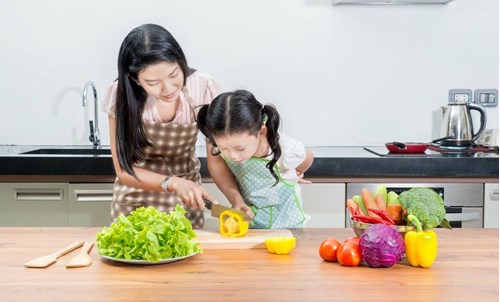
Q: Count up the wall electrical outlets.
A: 2